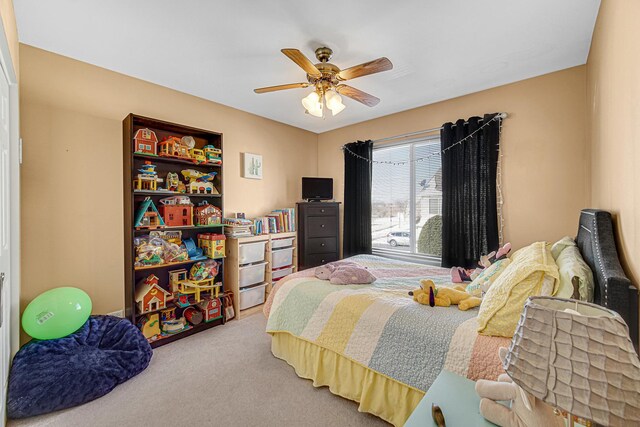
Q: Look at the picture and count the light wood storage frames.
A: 2